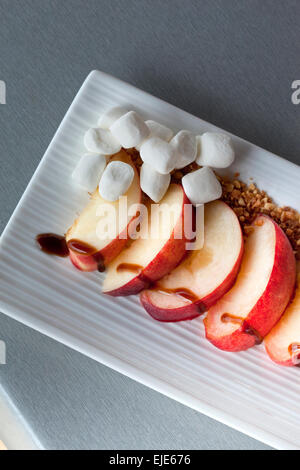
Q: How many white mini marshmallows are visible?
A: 11